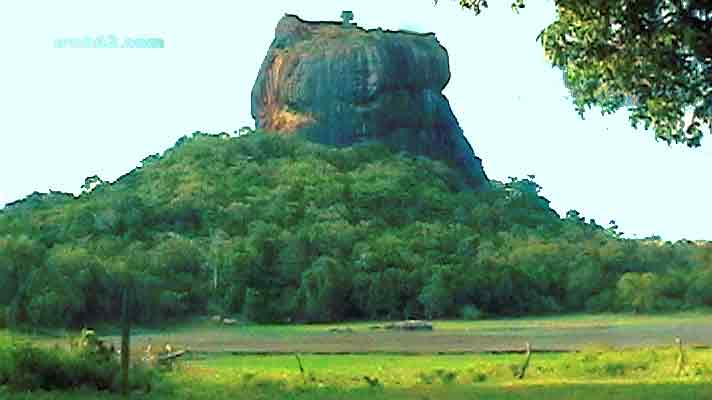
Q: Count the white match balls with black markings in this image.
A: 0